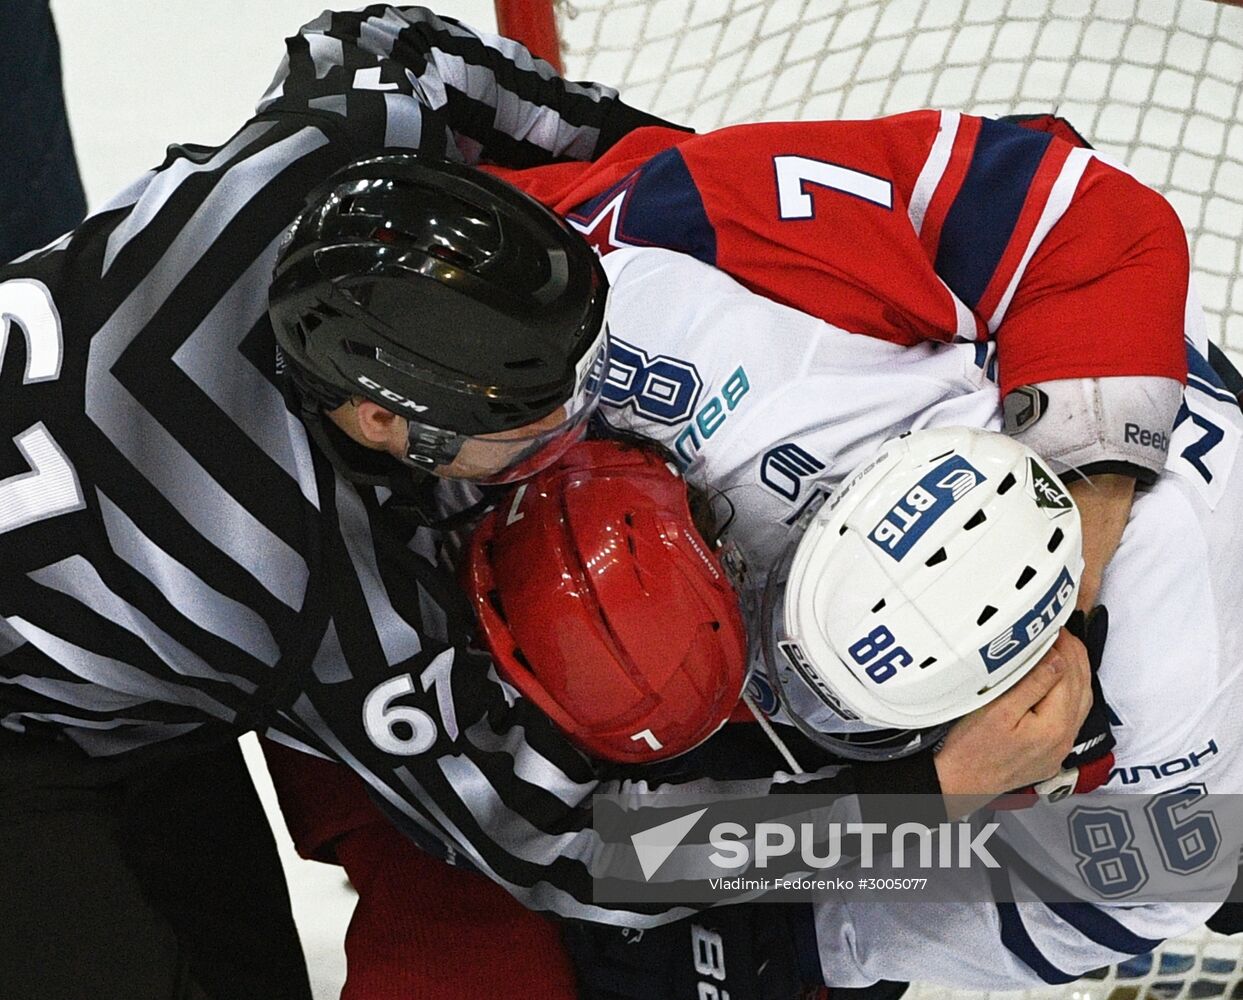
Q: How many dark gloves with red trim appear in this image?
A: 1